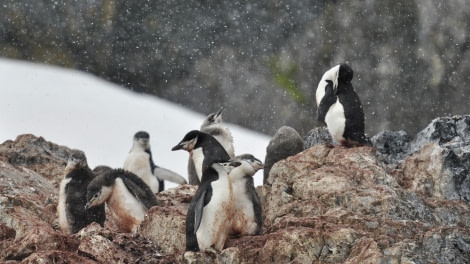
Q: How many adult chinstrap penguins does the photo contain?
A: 4